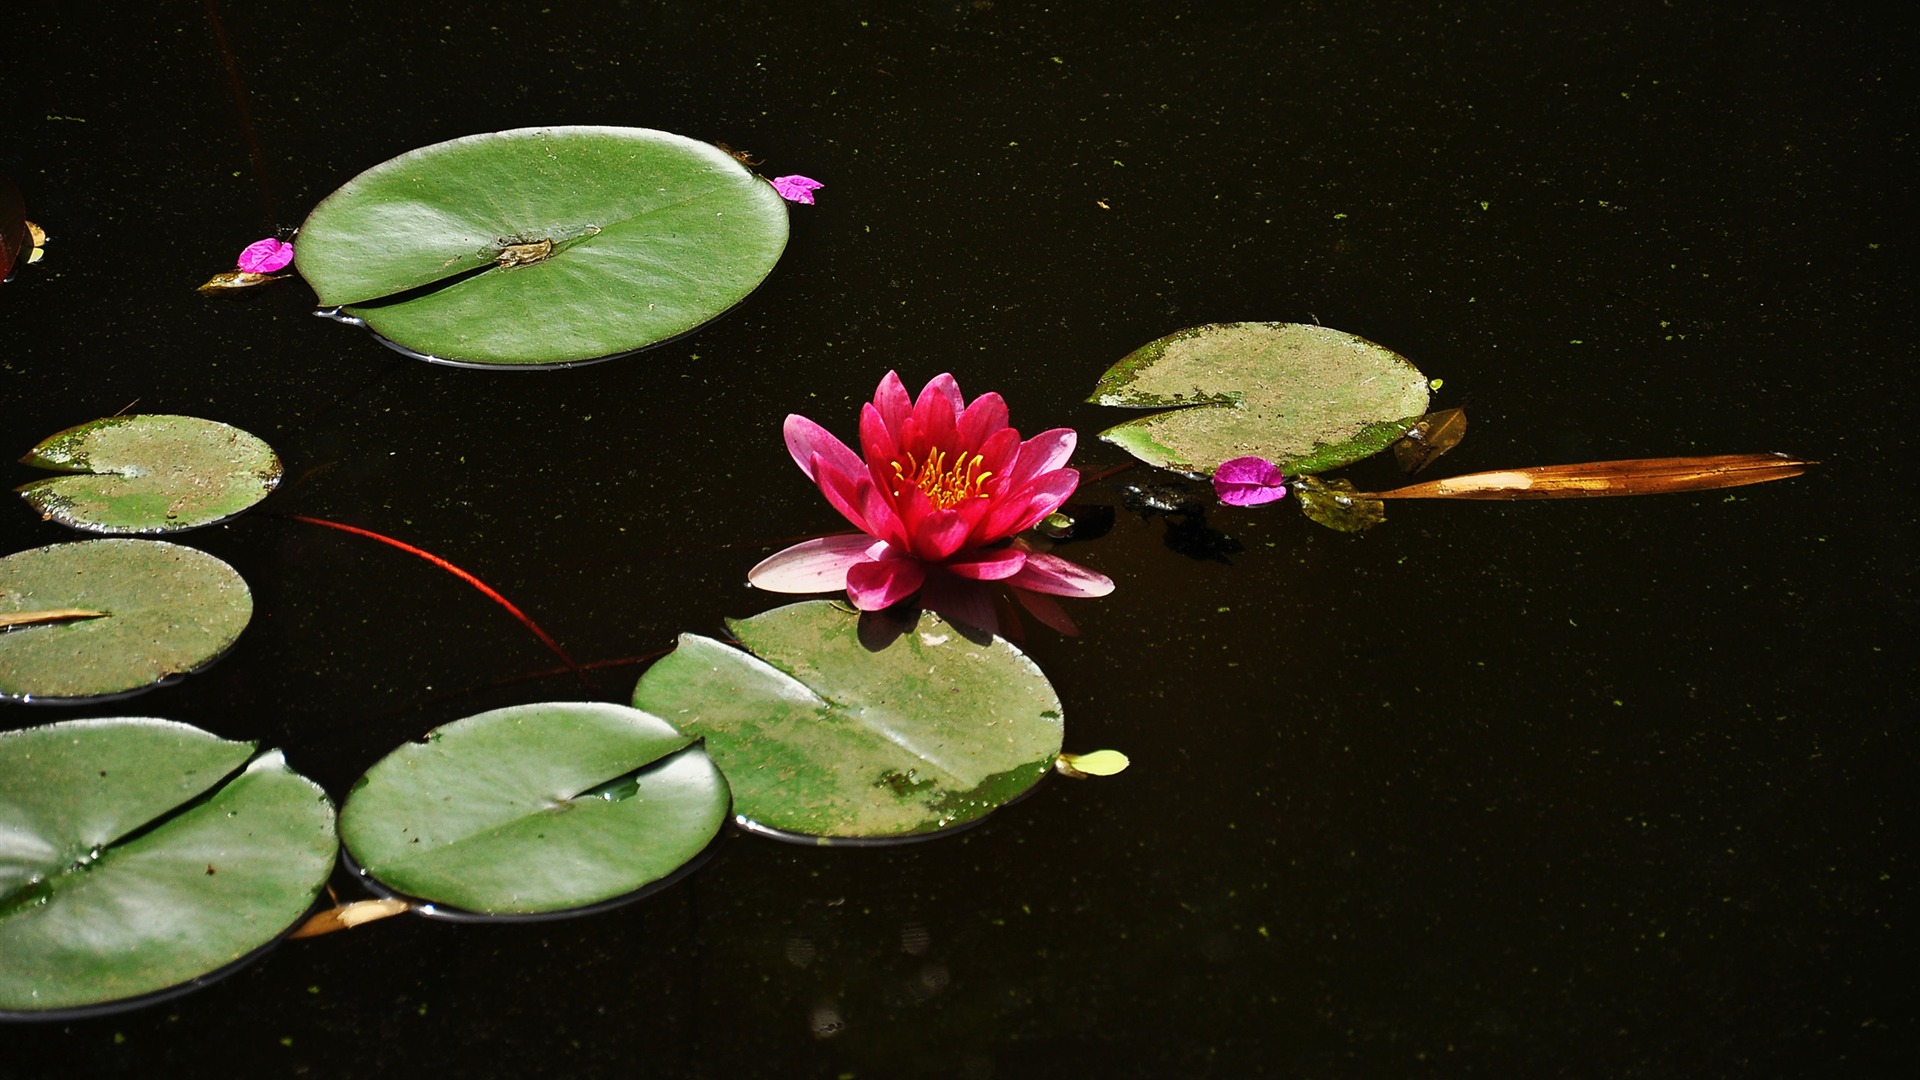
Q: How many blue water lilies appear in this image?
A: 0